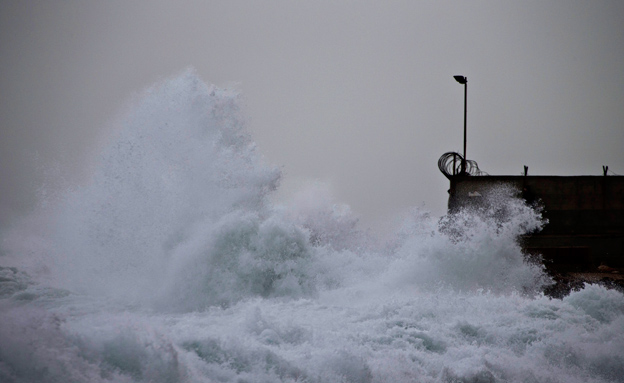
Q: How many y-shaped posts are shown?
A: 2